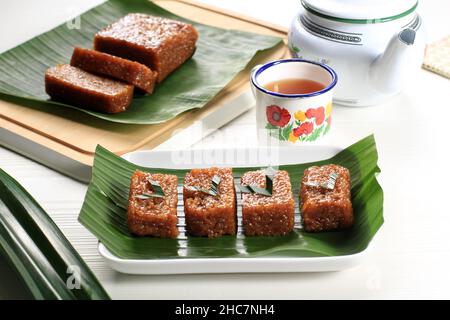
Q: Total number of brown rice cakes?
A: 7